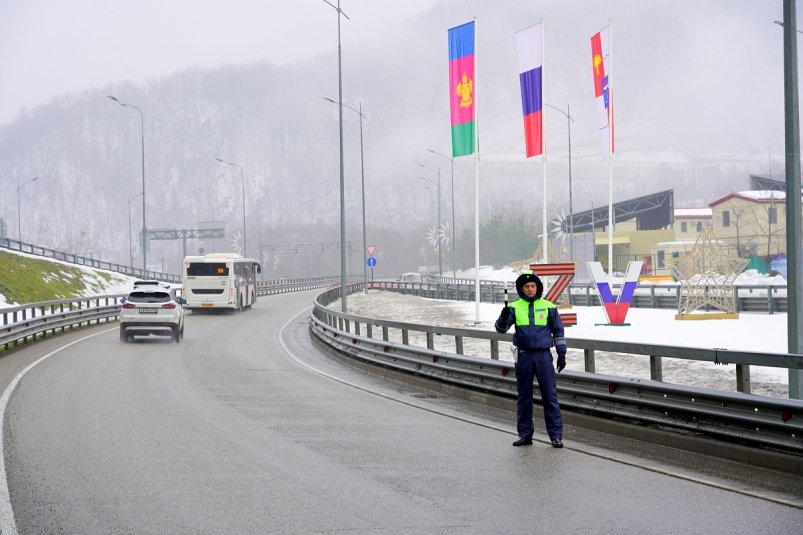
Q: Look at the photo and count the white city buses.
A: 1